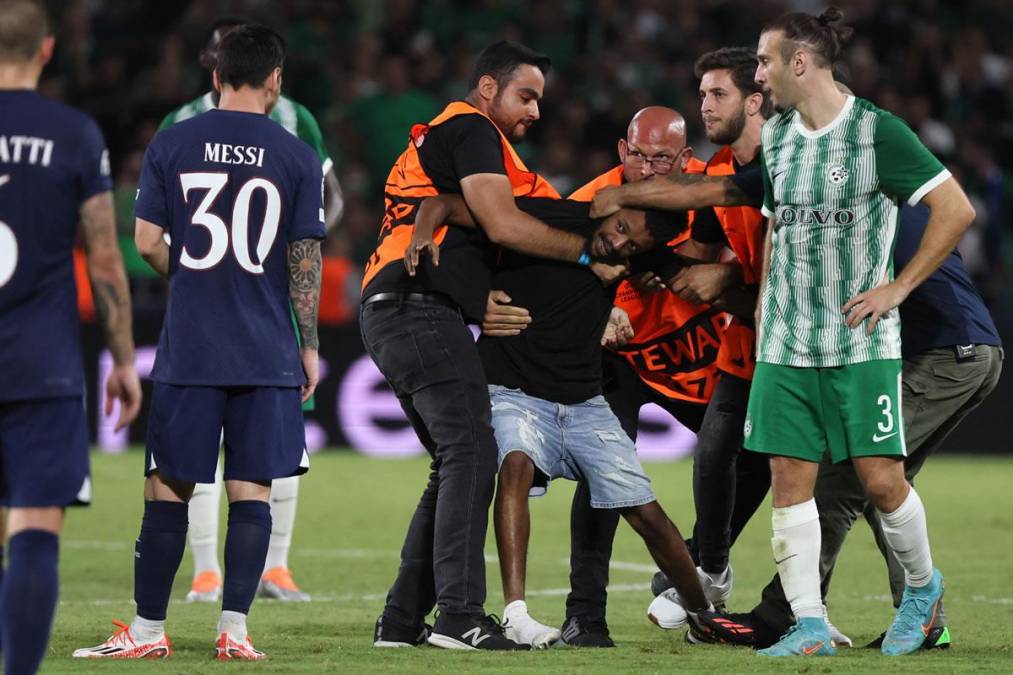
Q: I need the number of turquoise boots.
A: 2